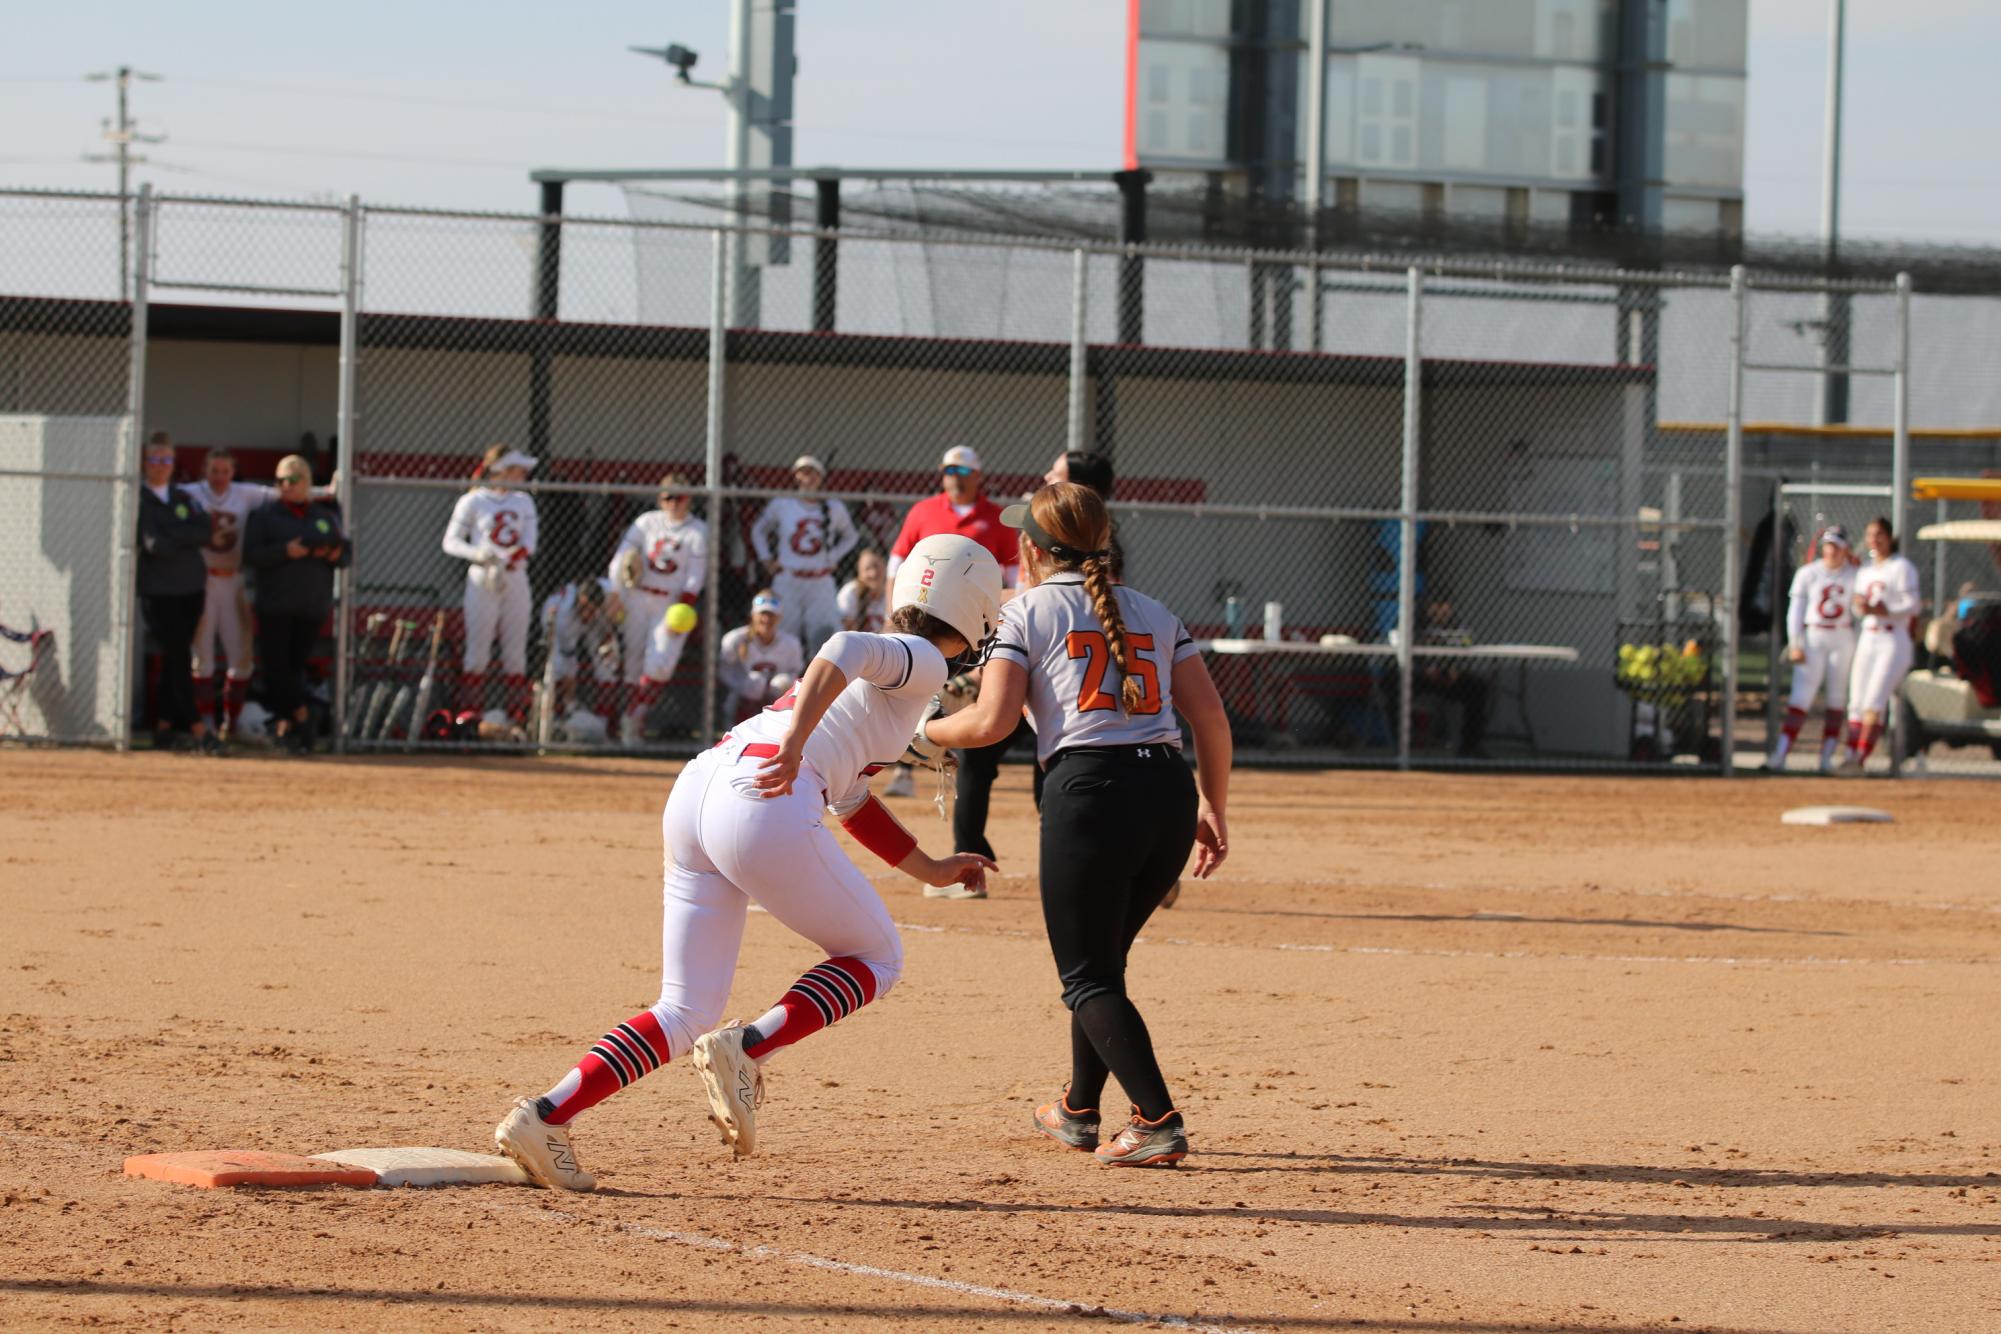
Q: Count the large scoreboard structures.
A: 1